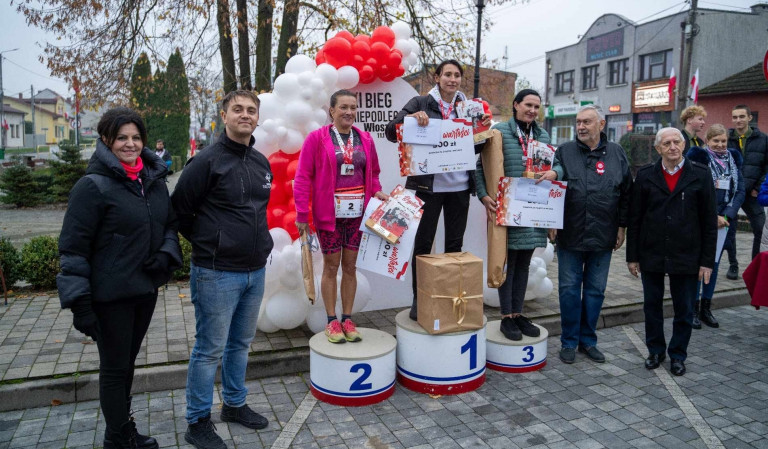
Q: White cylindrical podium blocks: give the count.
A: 3